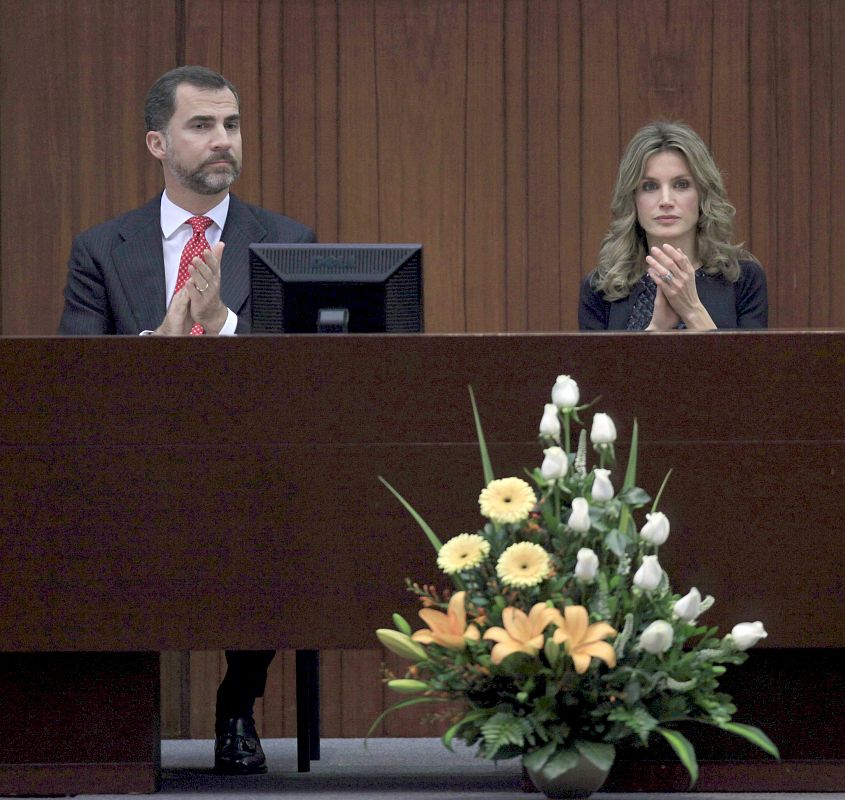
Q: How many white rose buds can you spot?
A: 12